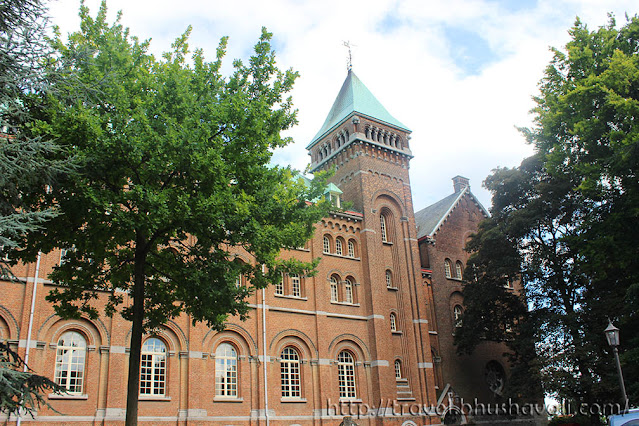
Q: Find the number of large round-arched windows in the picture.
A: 5